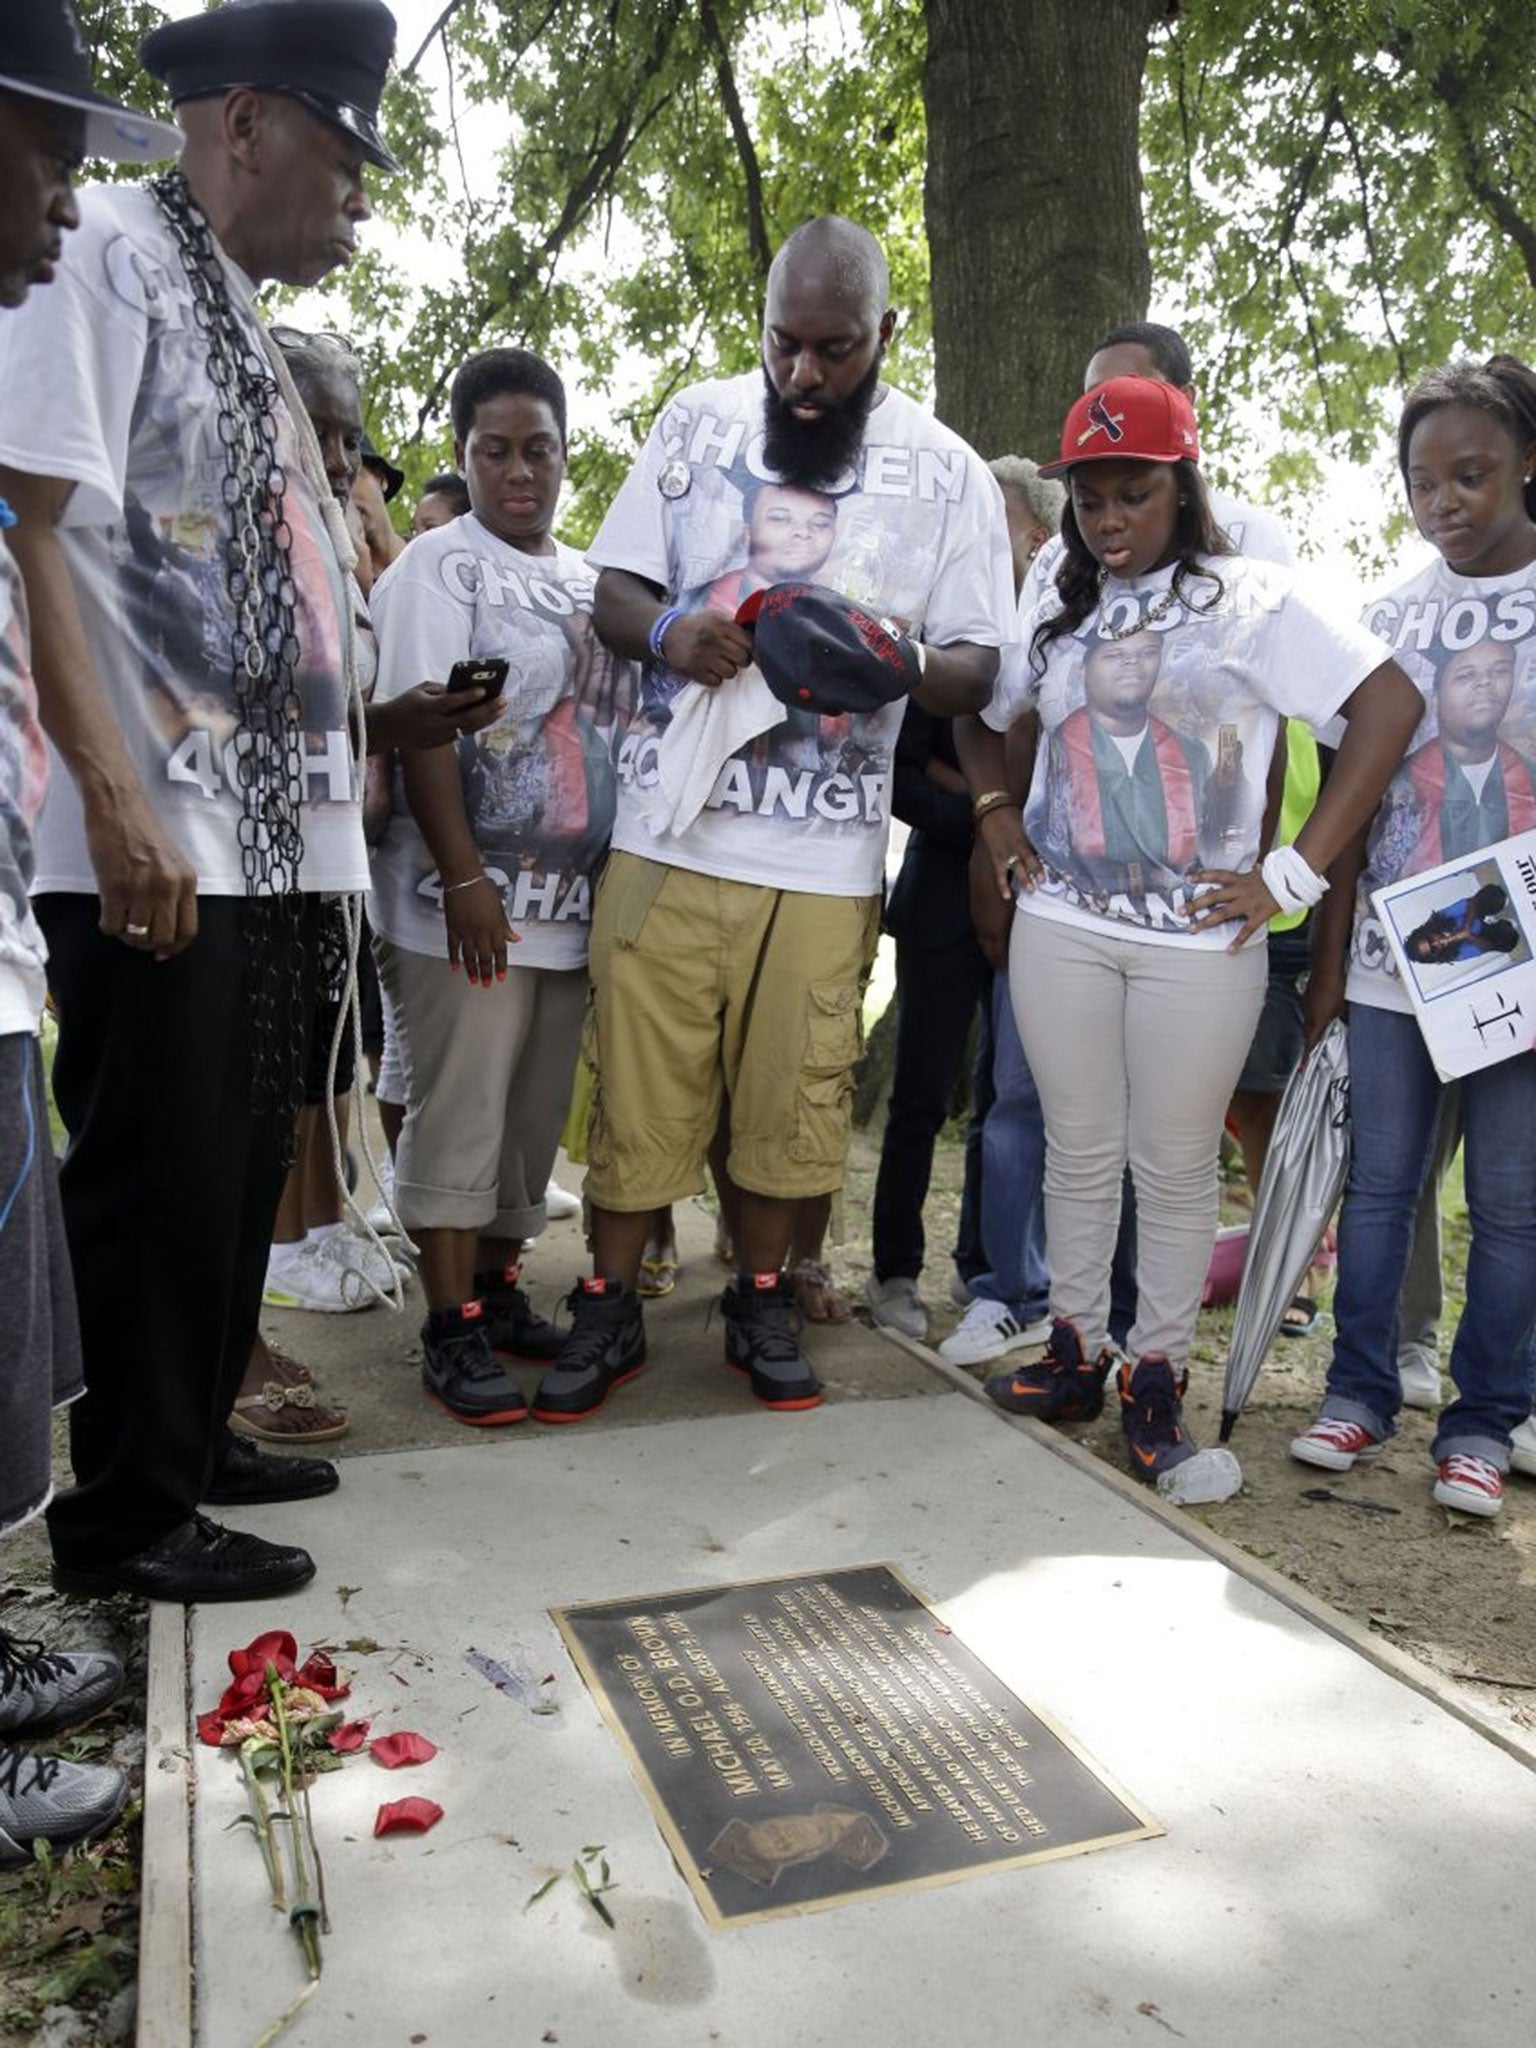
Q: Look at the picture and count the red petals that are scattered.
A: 3